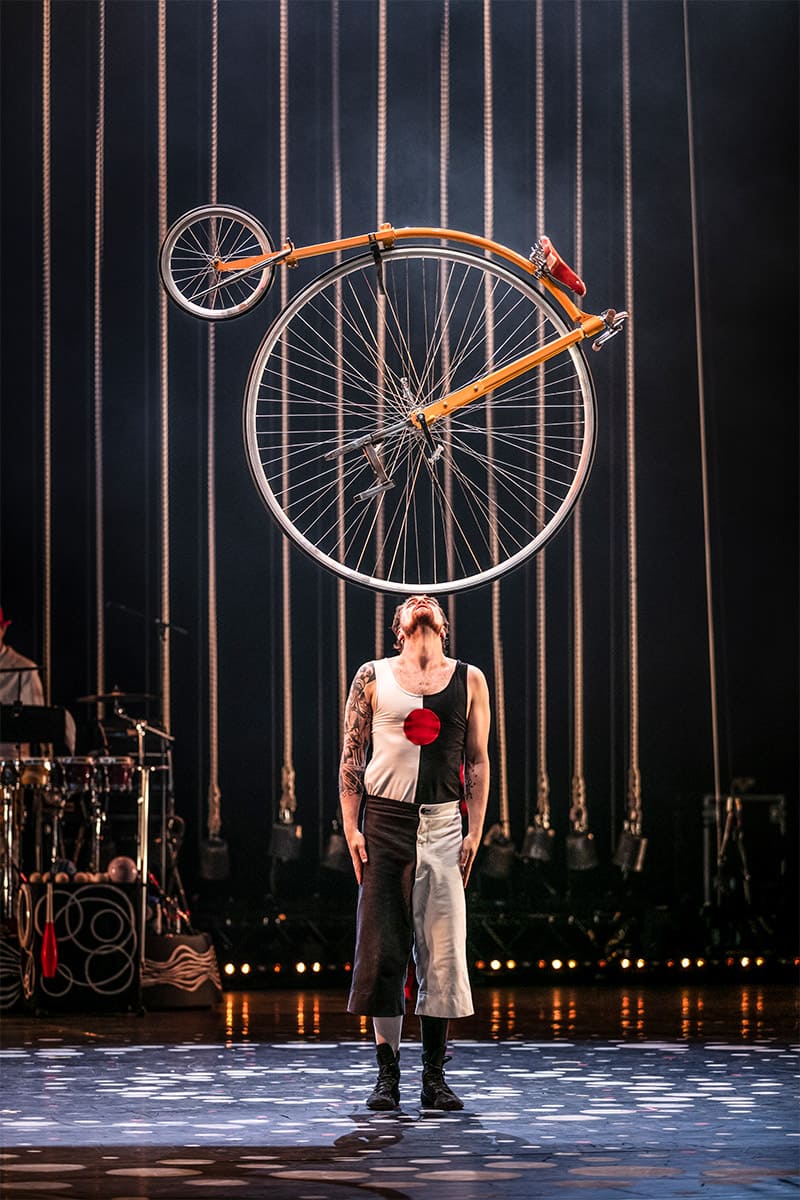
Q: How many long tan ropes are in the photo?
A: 13